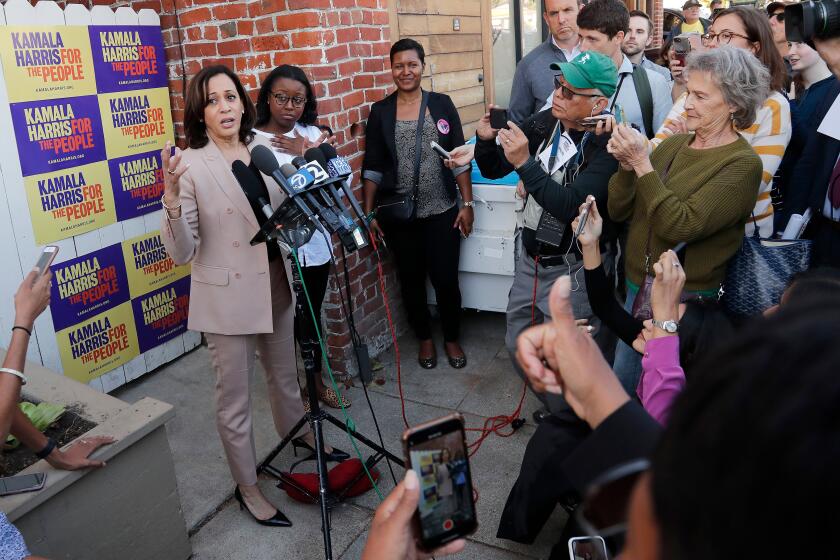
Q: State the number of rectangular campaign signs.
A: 10